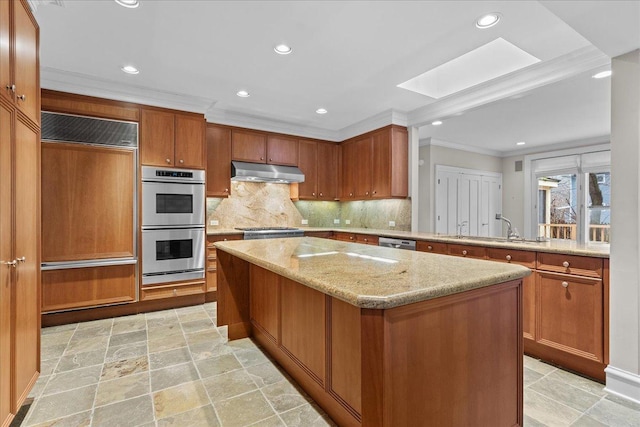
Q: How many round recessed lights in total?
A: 9